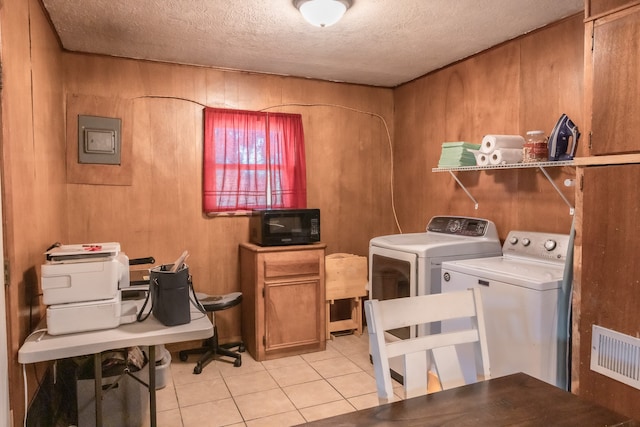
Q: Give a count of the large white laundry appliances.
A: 2